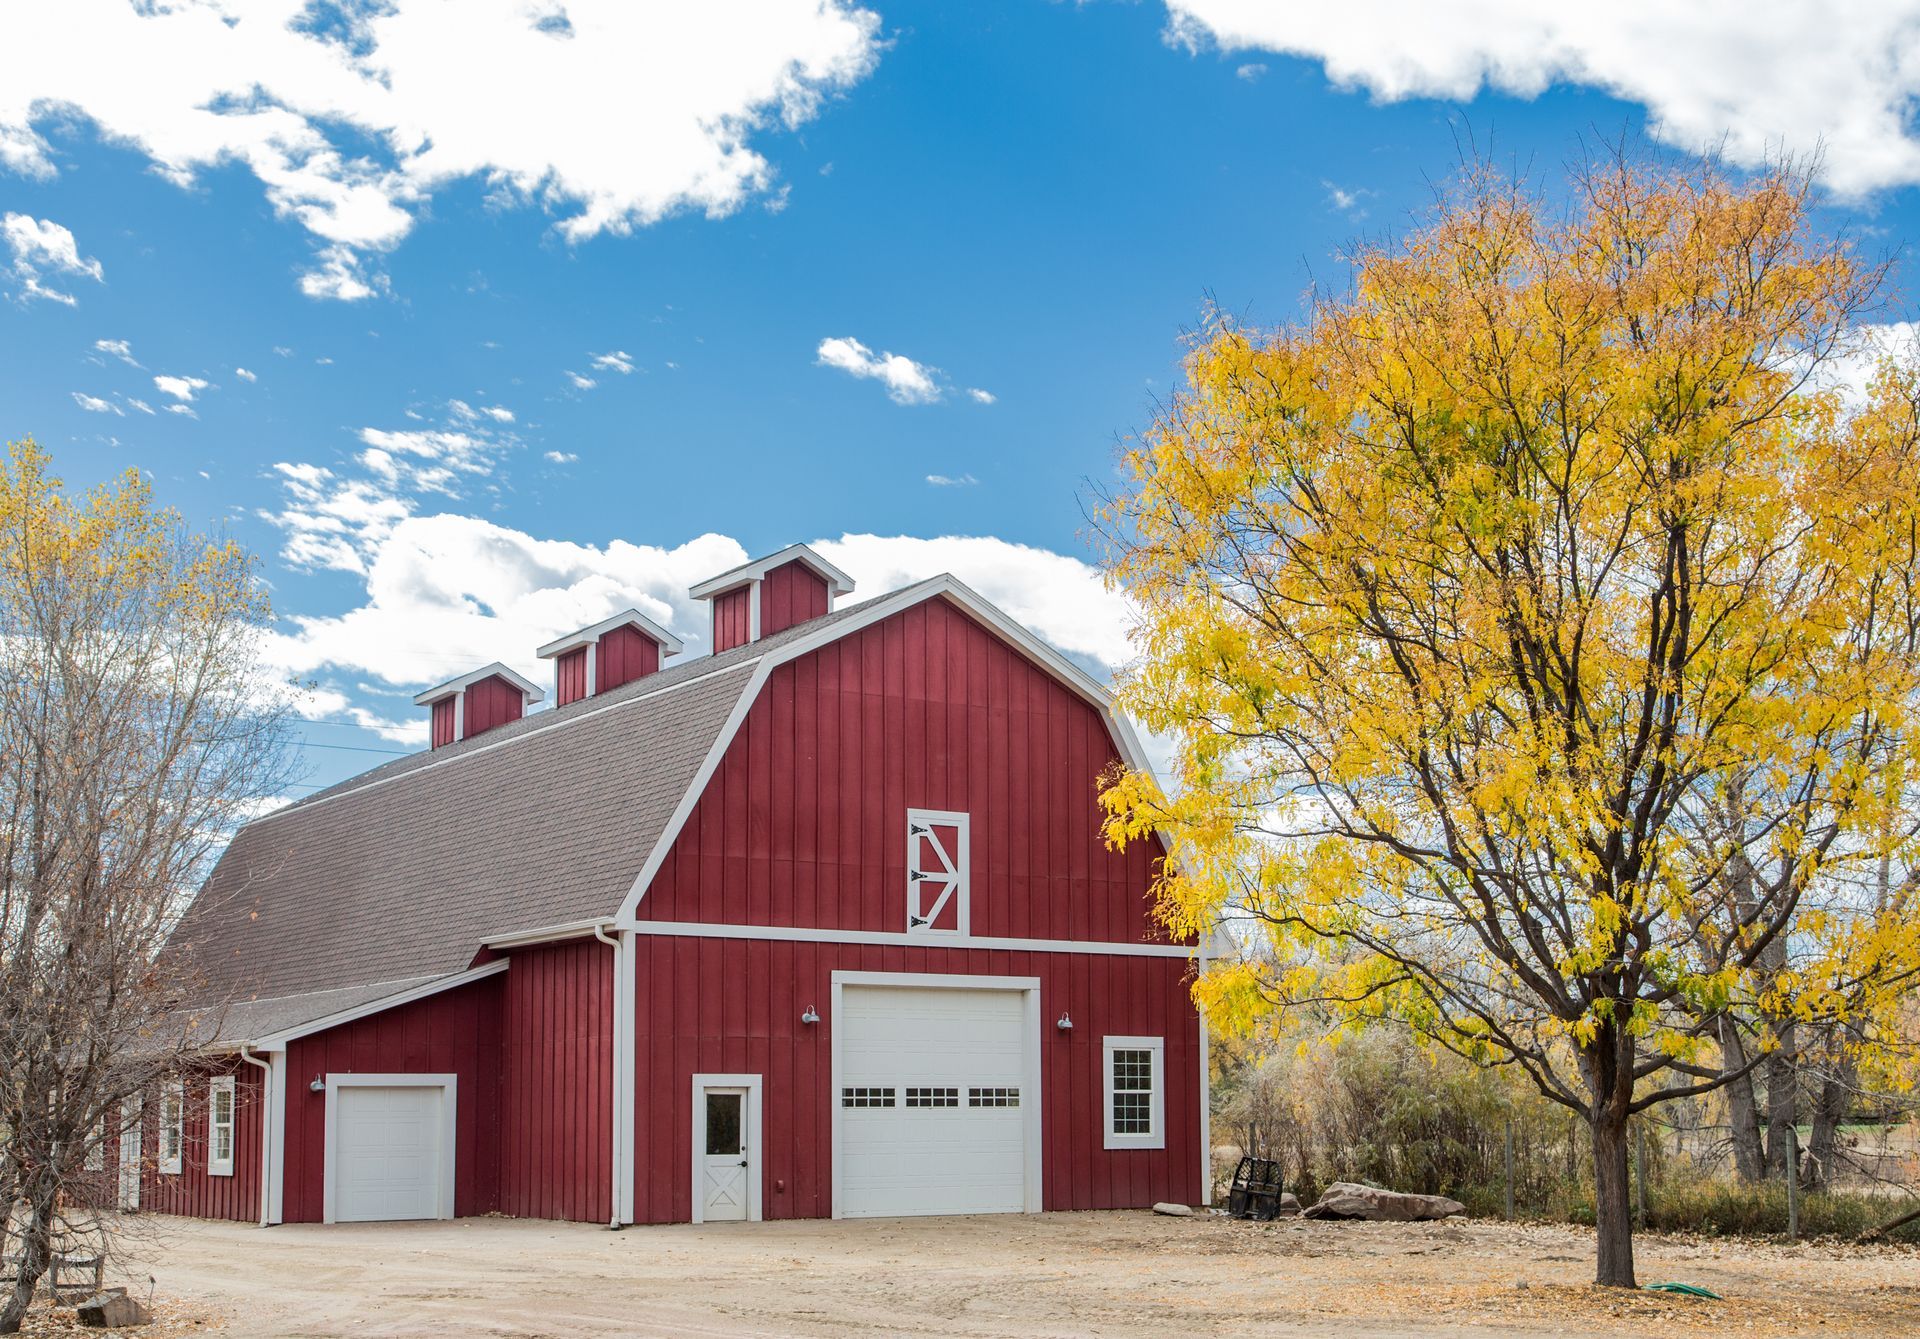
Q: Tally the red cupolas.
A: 3